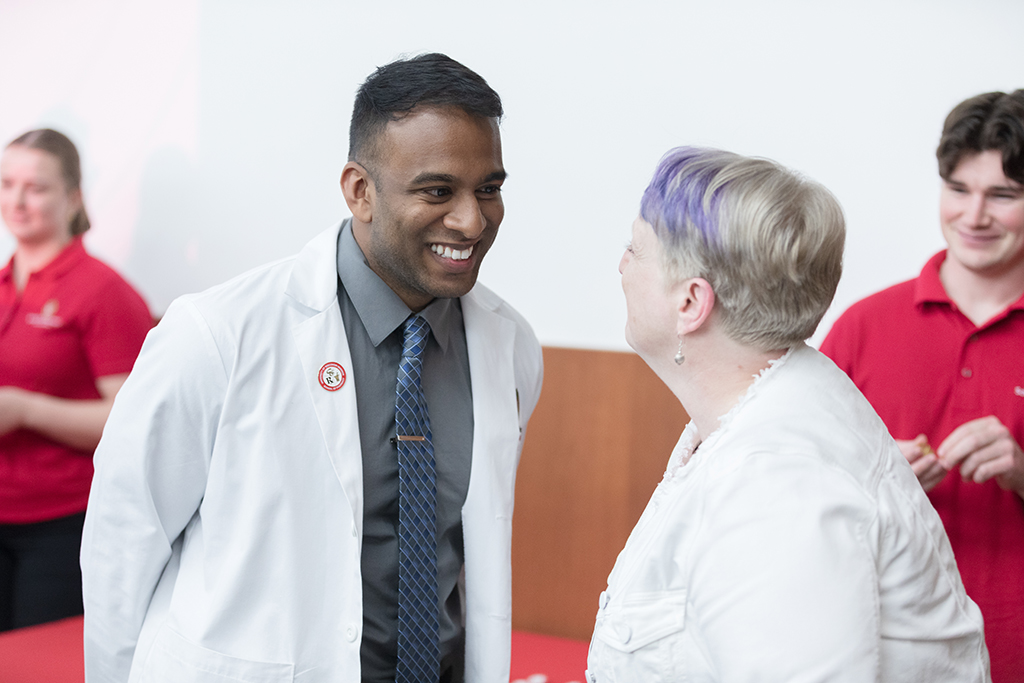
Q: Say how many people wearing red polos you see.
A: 2